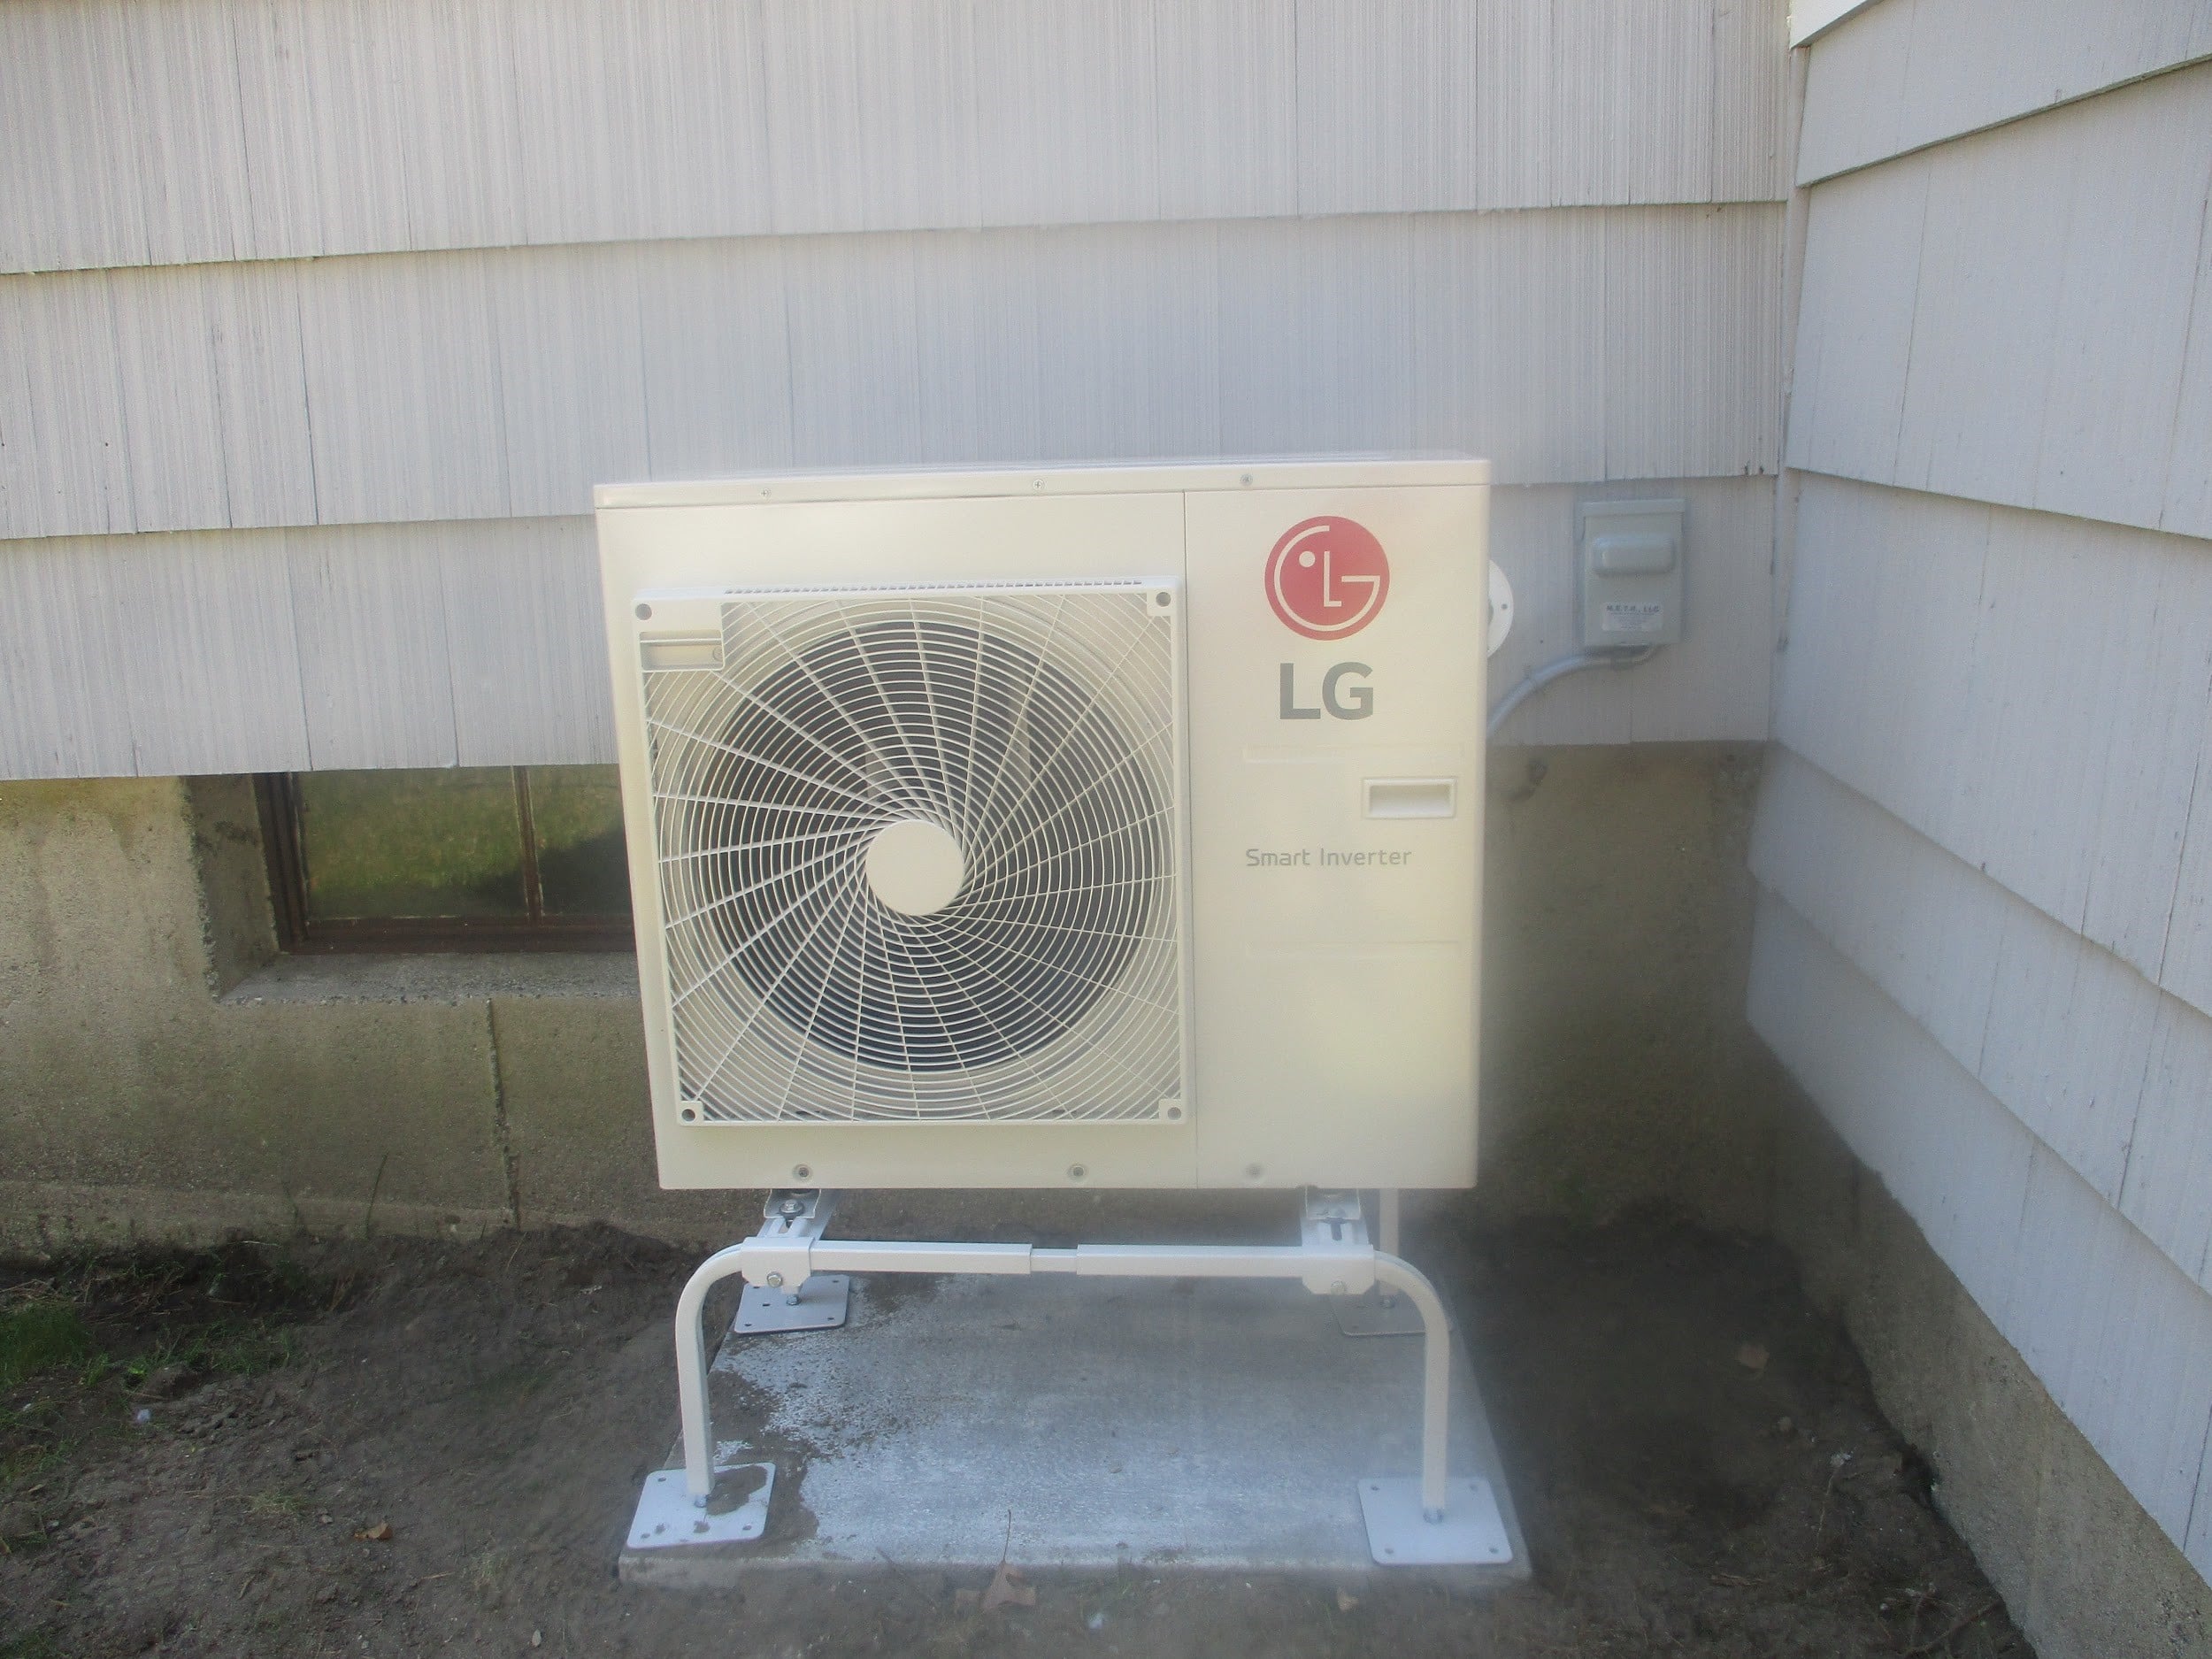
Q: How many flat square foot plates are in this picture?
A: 4